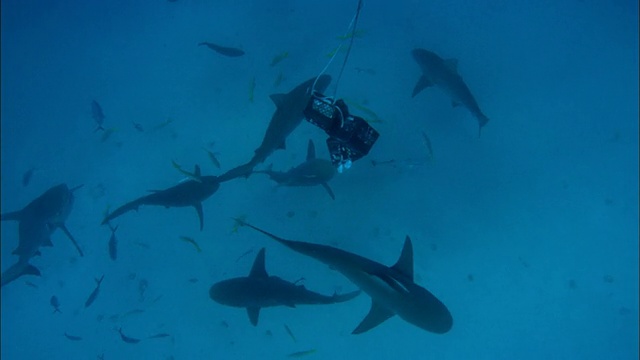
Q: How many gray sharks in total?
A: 7